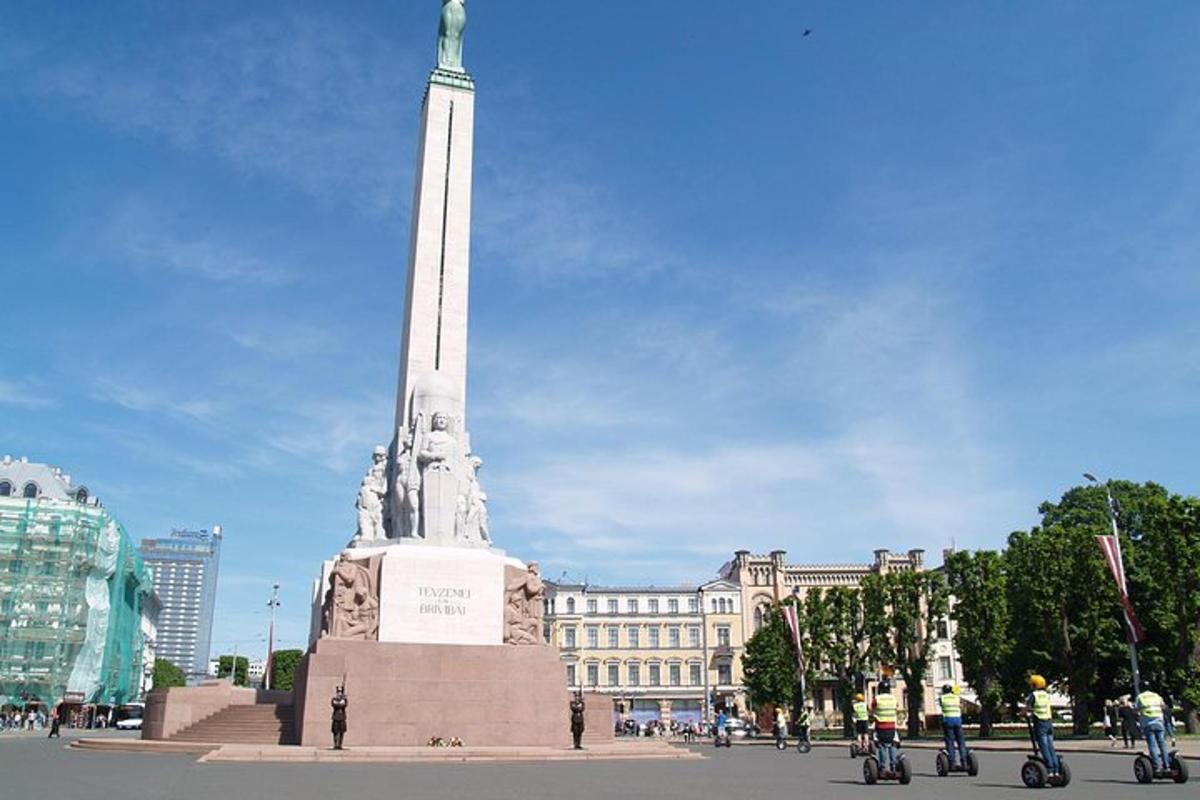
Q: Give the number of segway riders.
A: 8